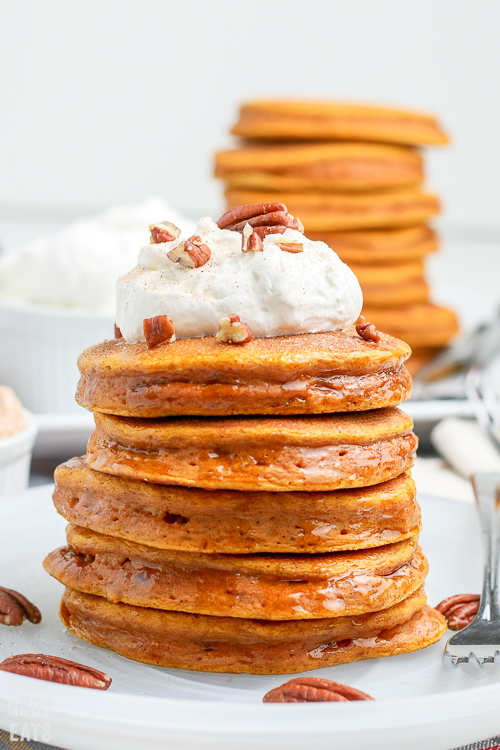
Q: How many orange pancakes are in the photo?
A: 12